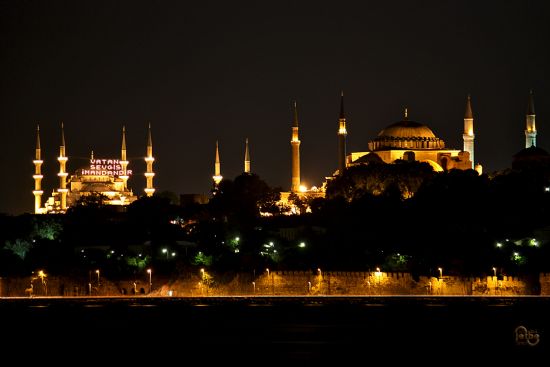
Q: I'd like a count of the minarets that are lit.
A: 10